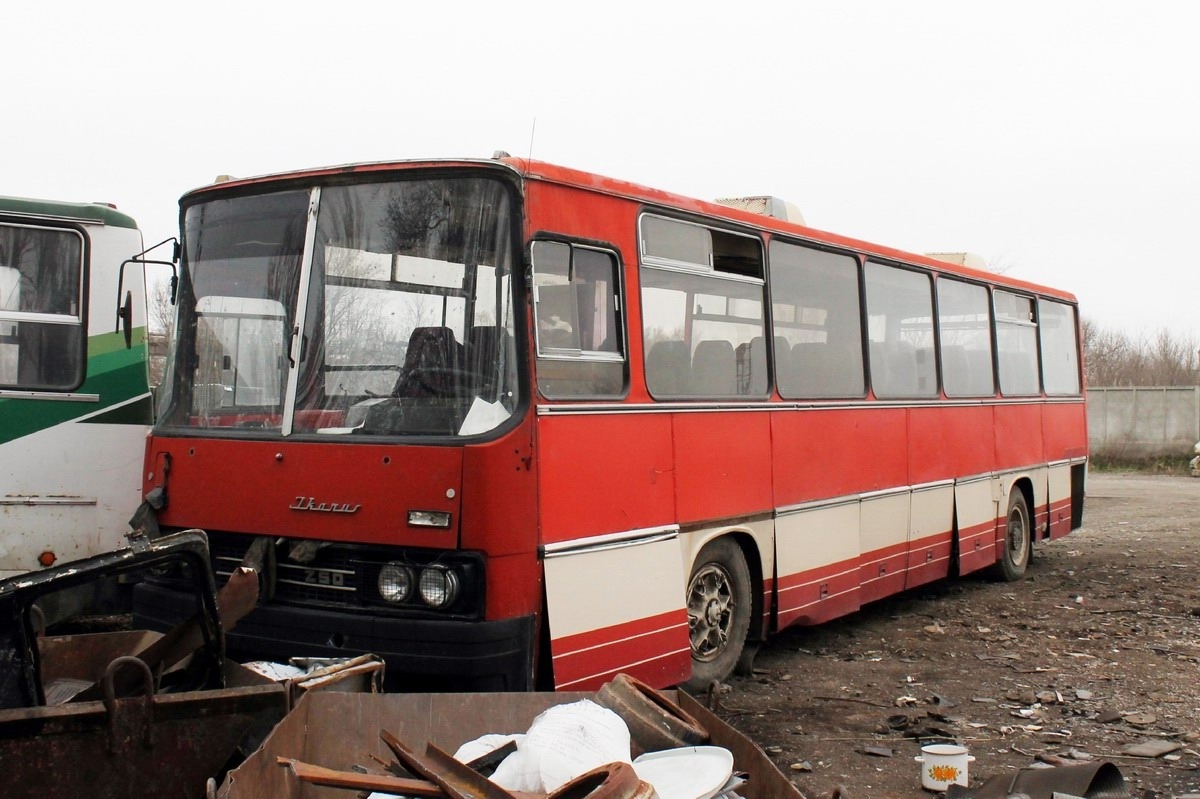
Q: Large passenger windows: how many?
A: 6